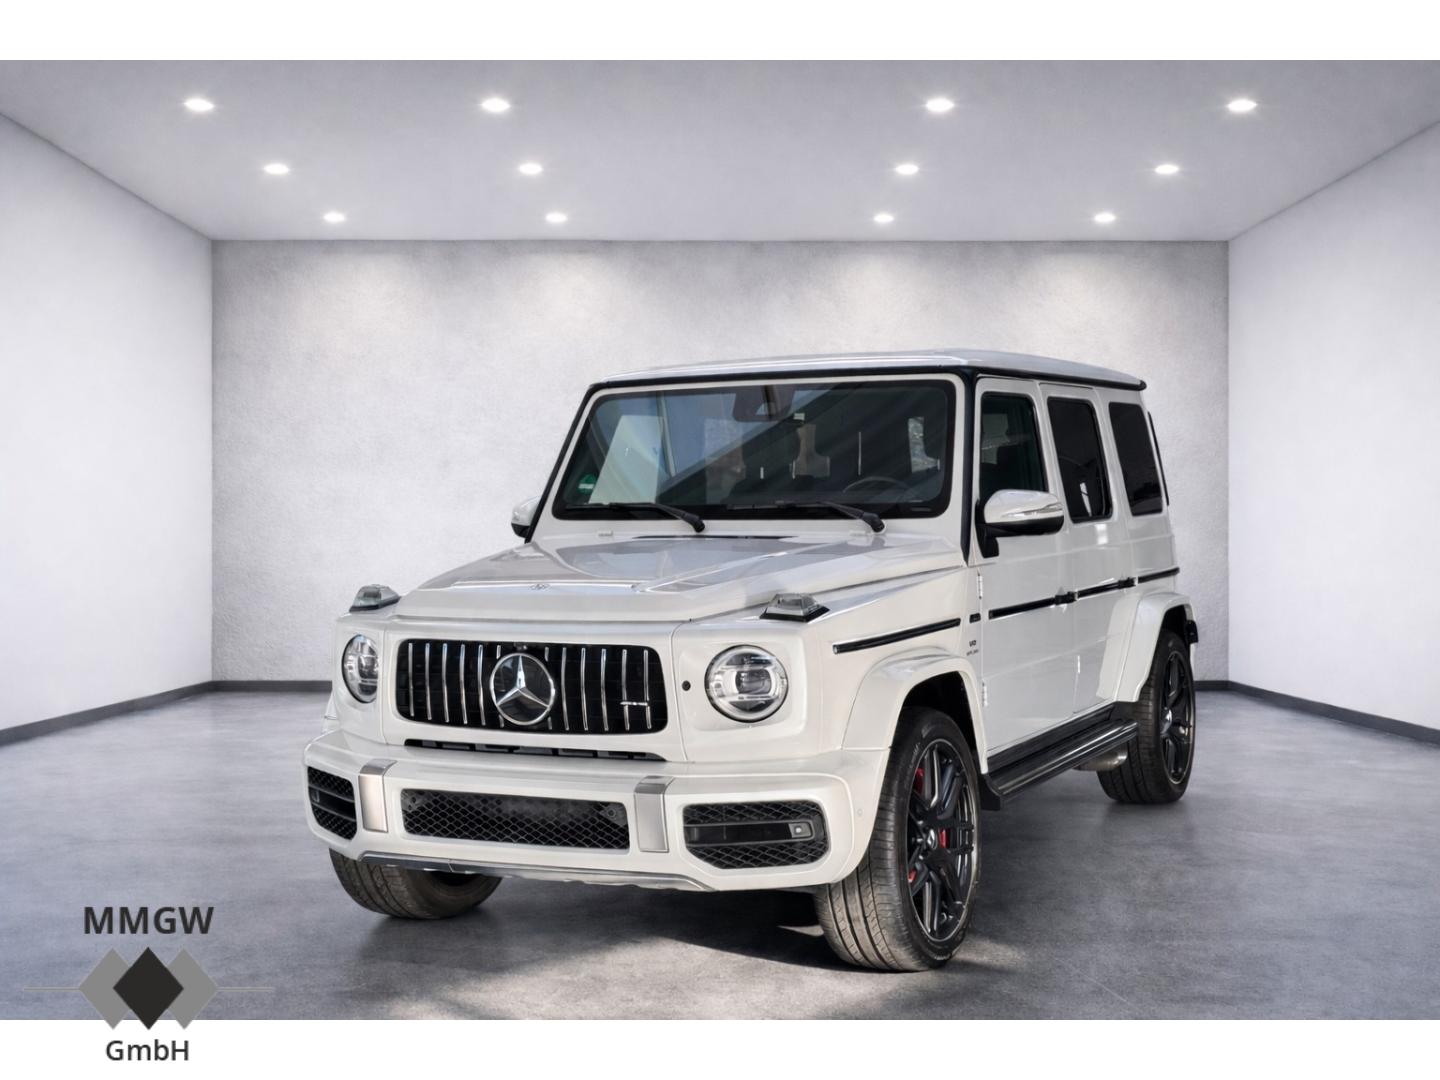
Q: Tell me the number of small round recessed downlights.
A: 12